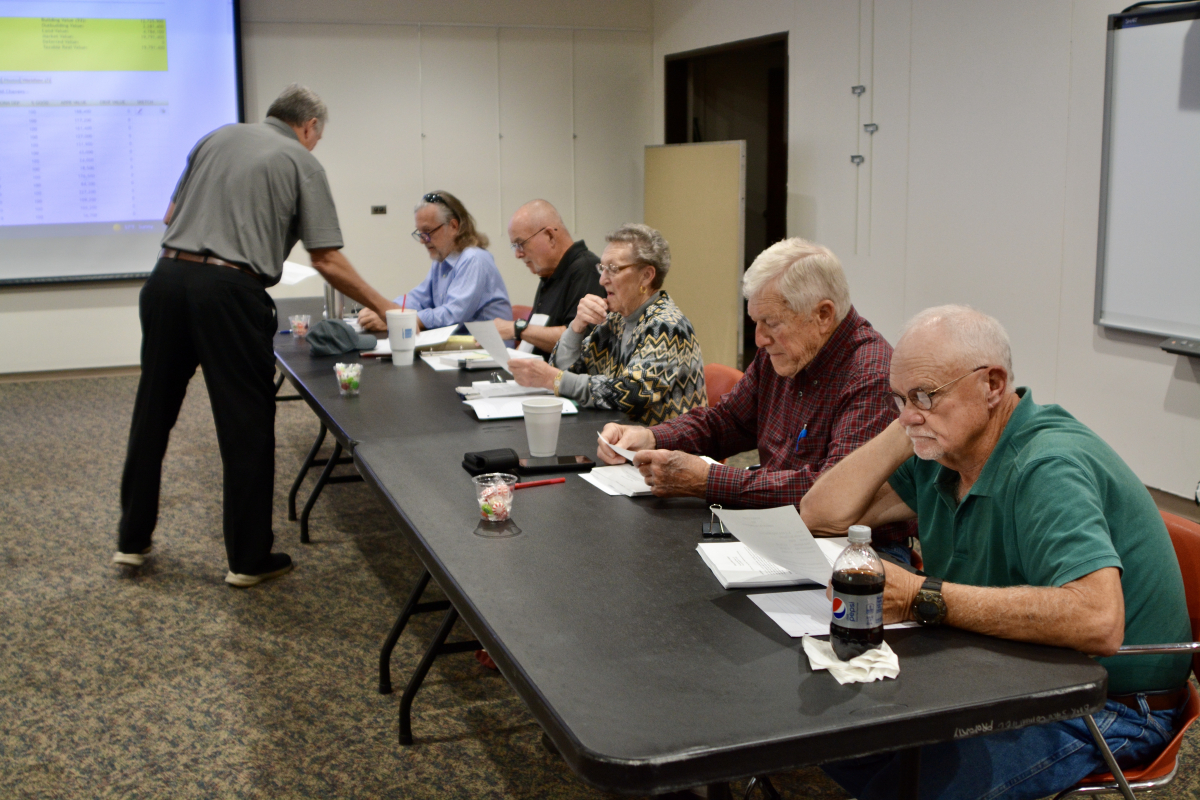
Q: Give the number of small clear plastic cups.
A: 3